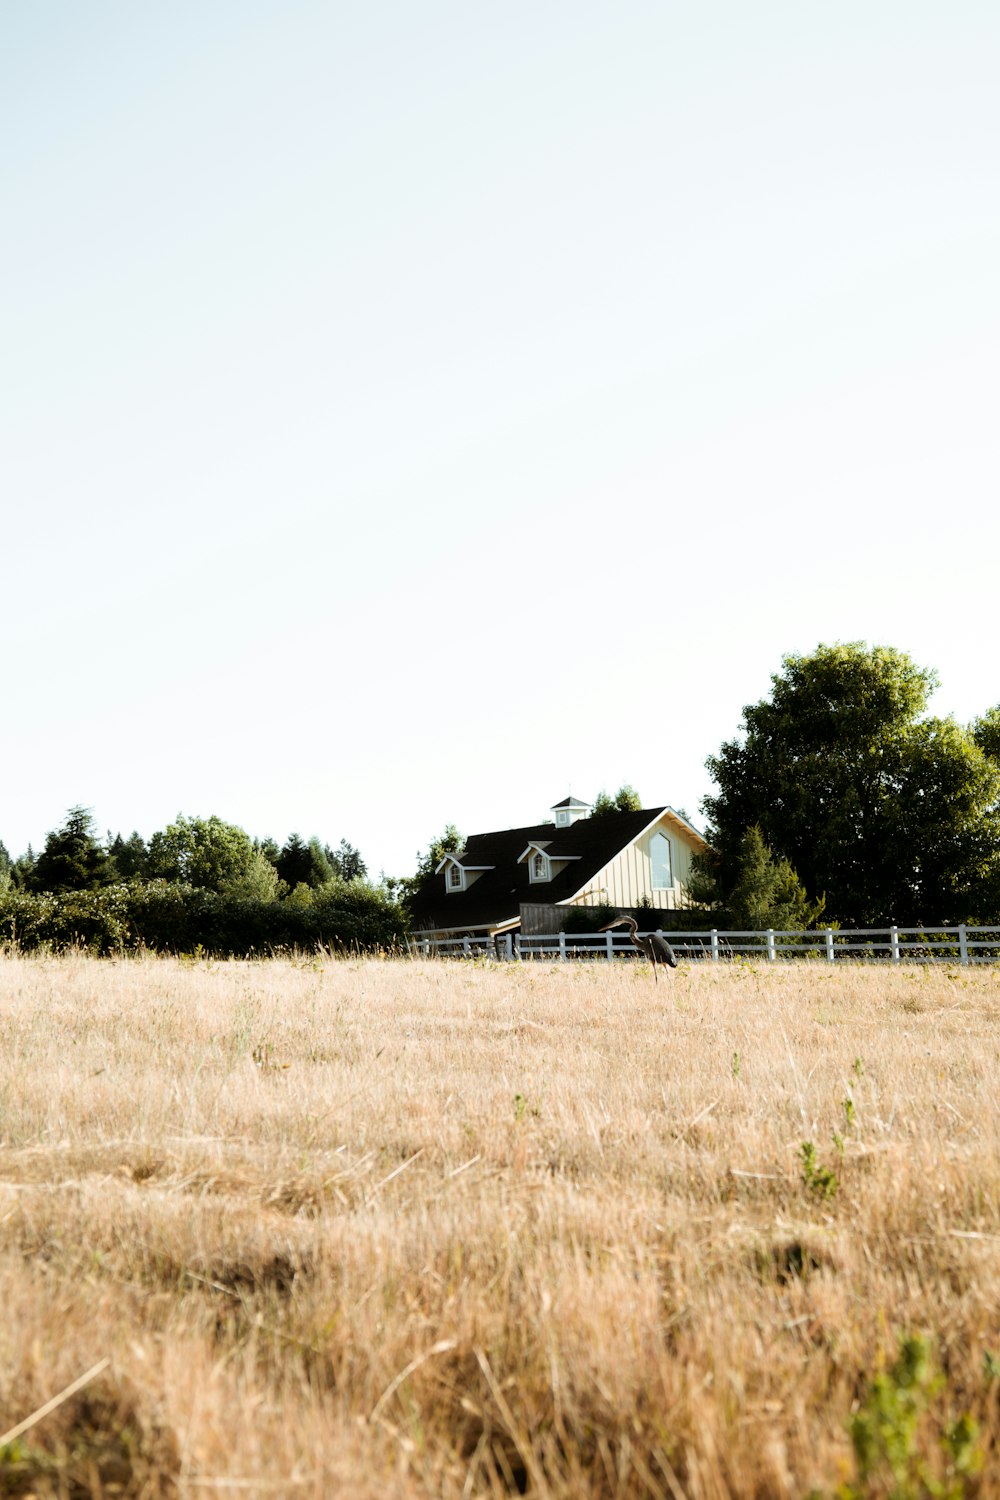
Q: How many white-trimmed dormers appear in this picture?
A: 2